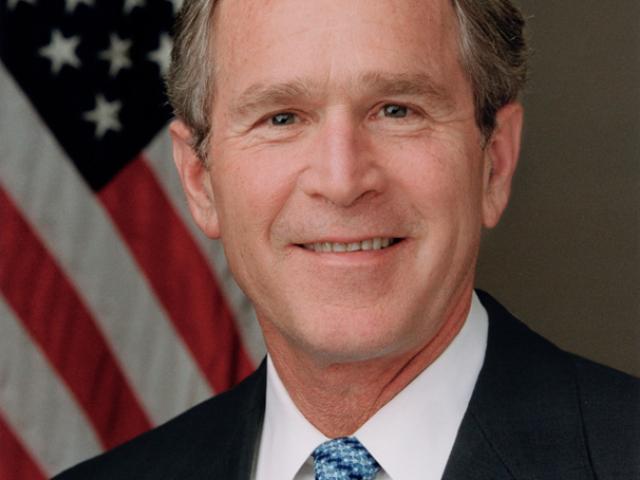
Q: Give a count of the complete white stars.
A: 3